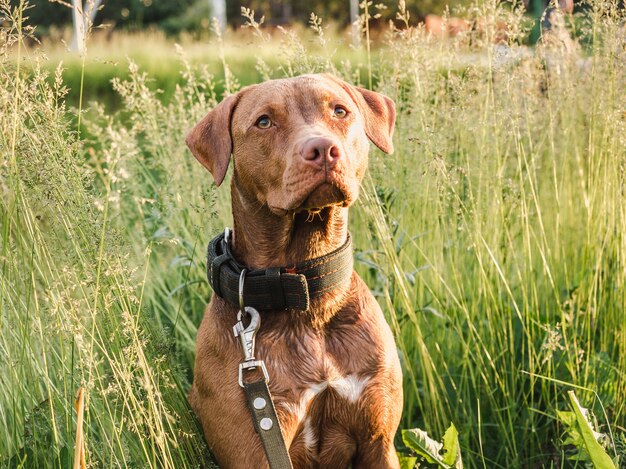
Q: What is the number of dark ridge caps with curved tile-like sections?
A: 0